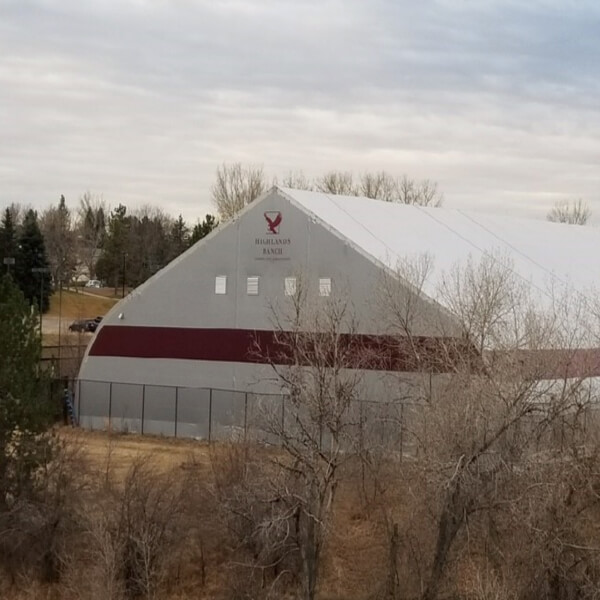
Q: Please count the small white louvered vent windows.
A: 4